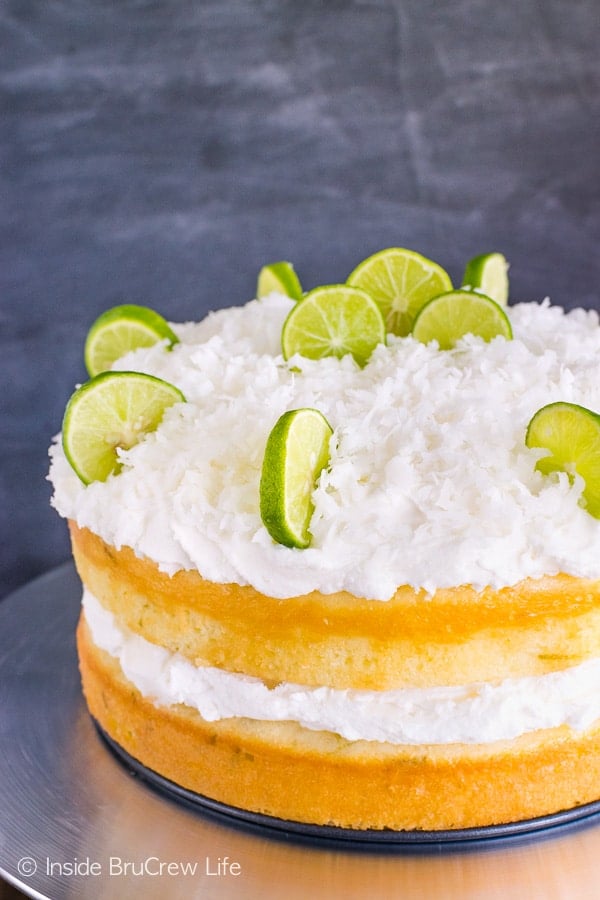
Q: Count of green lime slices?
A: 9